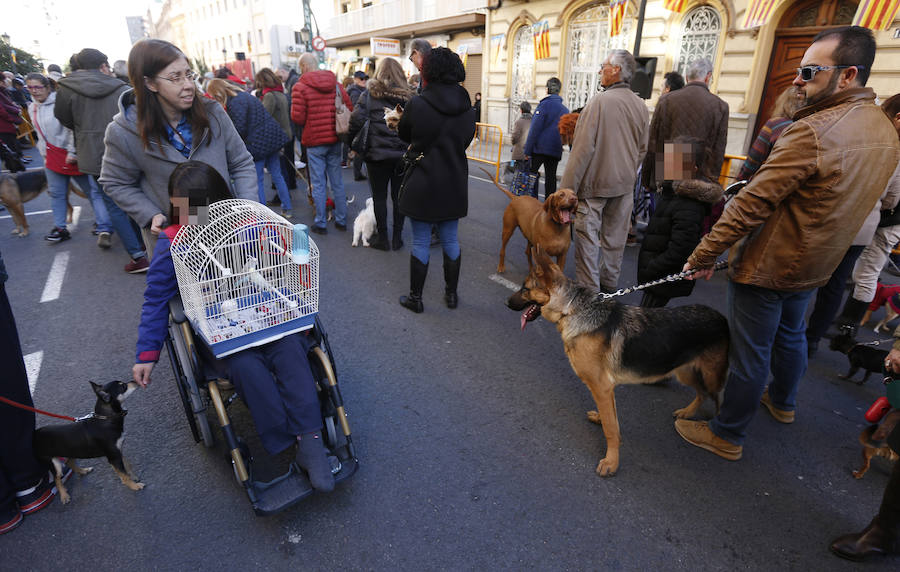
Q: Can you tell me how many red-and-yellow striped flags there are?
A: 5